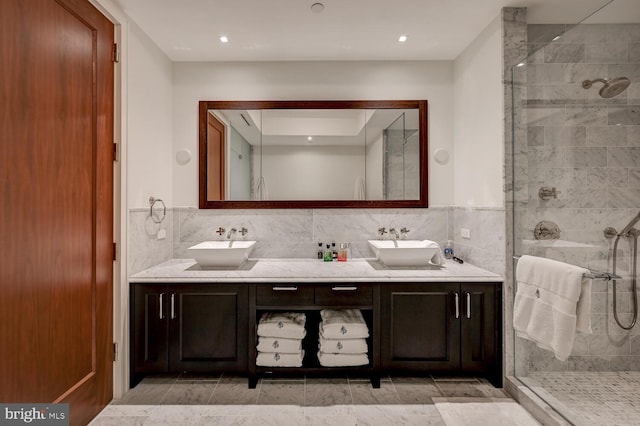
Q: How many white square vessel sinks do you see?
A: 2